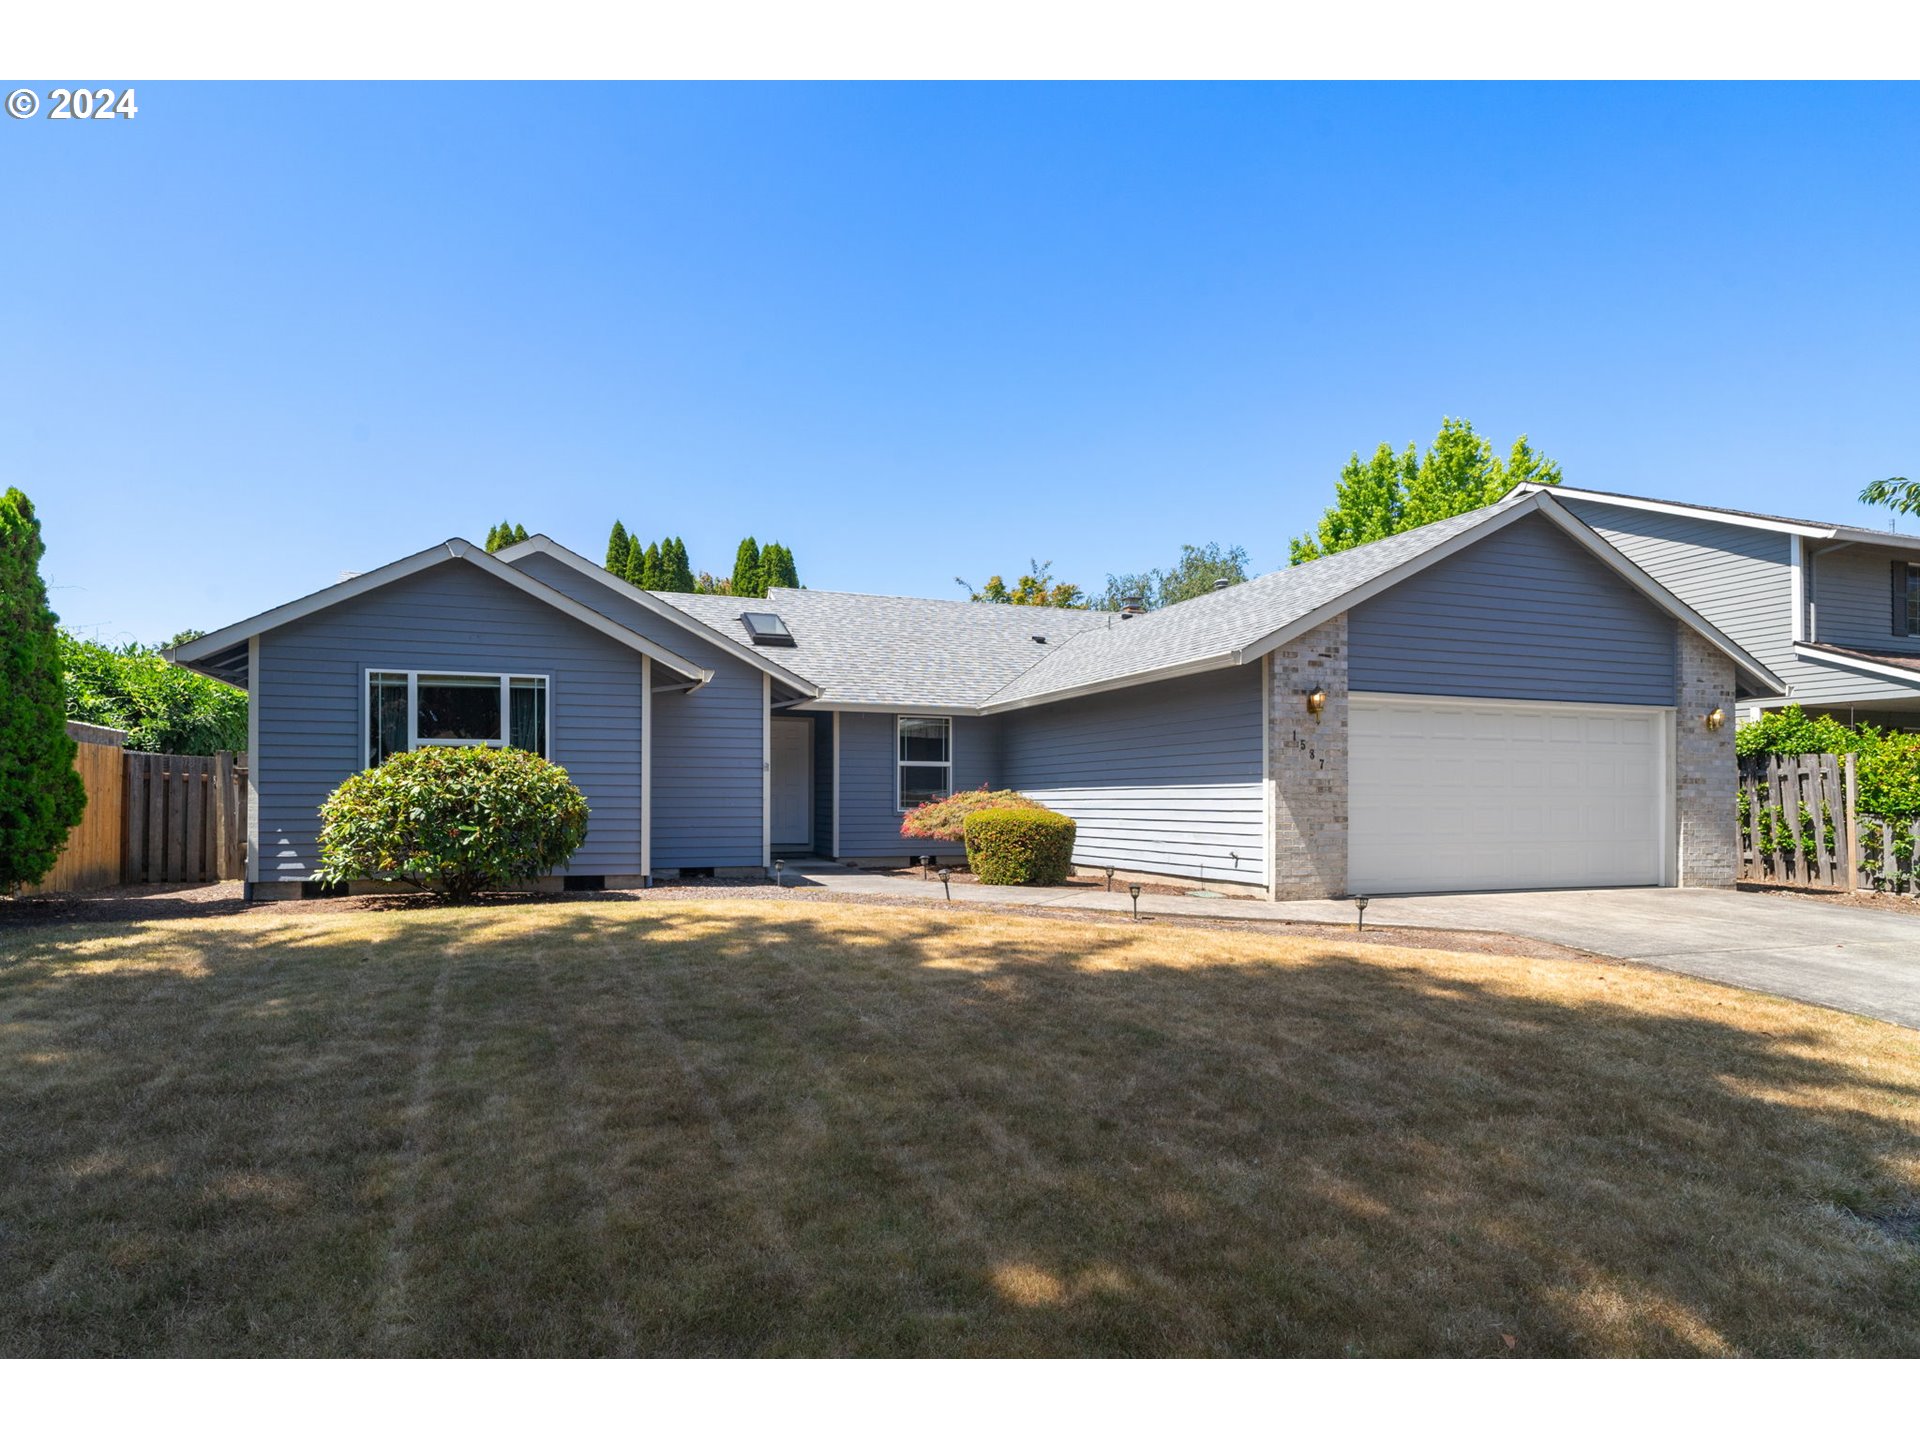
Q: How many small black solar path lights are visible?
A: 6